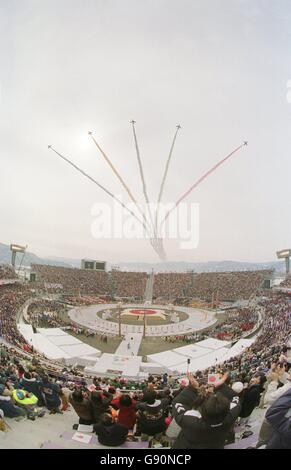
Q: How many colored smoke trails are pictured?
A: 5